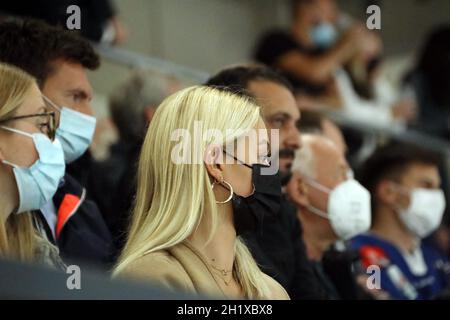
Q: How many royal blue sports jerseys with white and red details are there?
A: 1